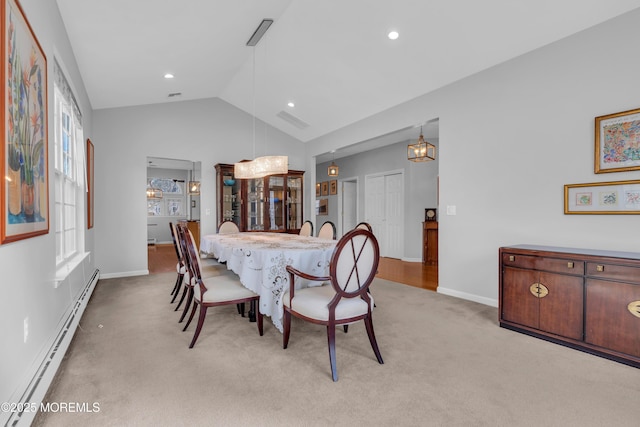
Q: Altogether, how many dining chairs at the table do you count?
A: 8